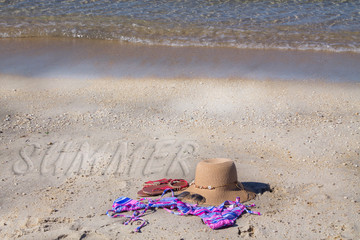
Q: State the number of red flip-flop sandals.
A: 2